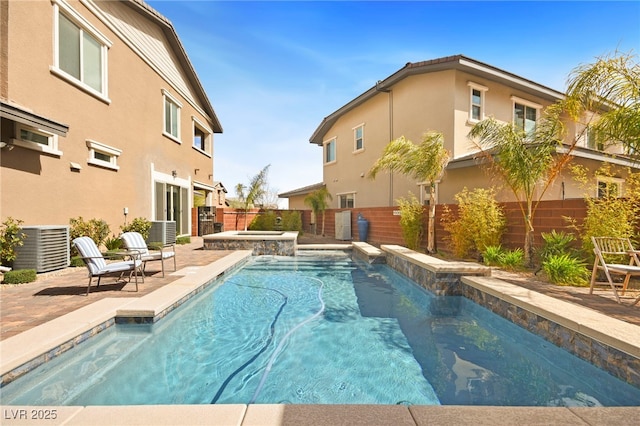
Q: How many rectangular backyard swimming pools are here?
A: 1